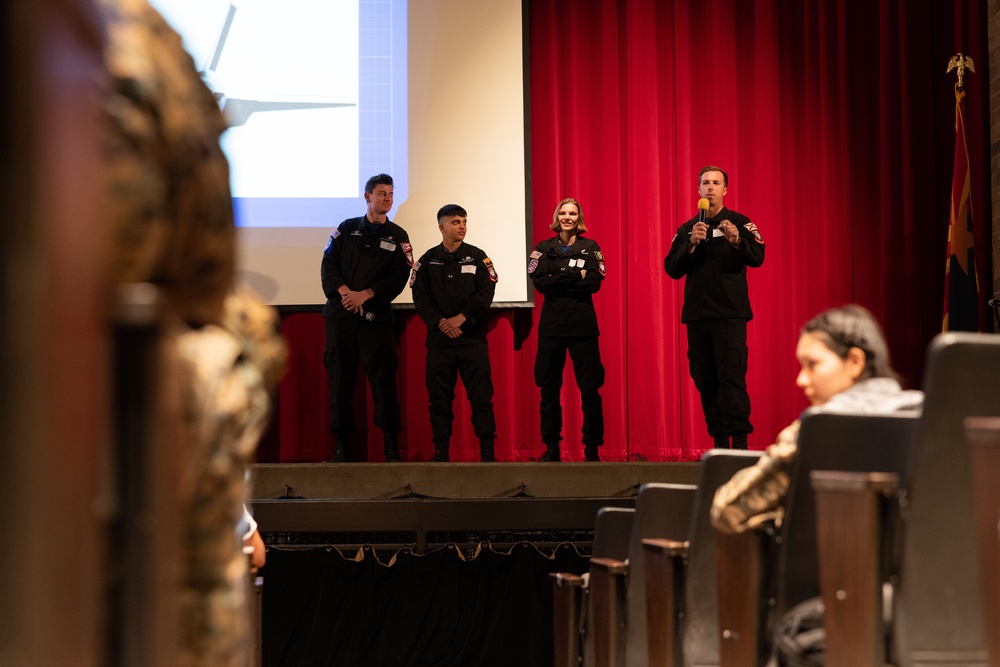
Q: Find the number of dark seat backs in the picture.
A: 5